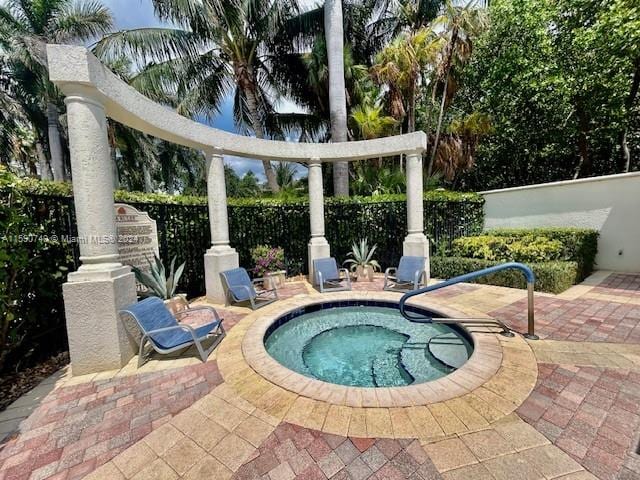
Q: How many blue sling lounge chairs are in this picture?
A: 4